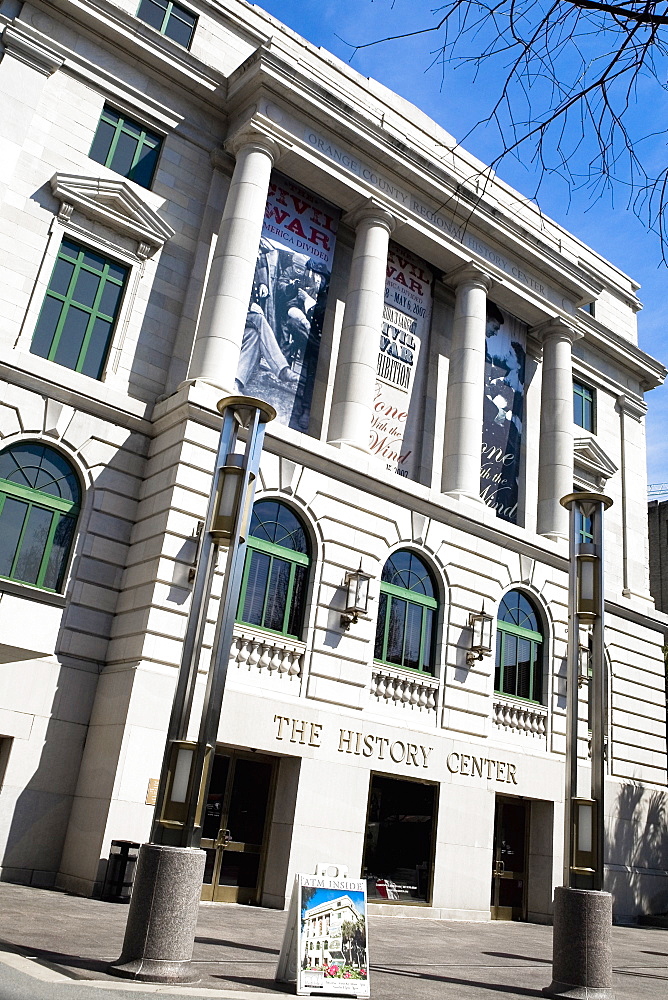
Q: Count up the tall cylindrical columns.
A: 4